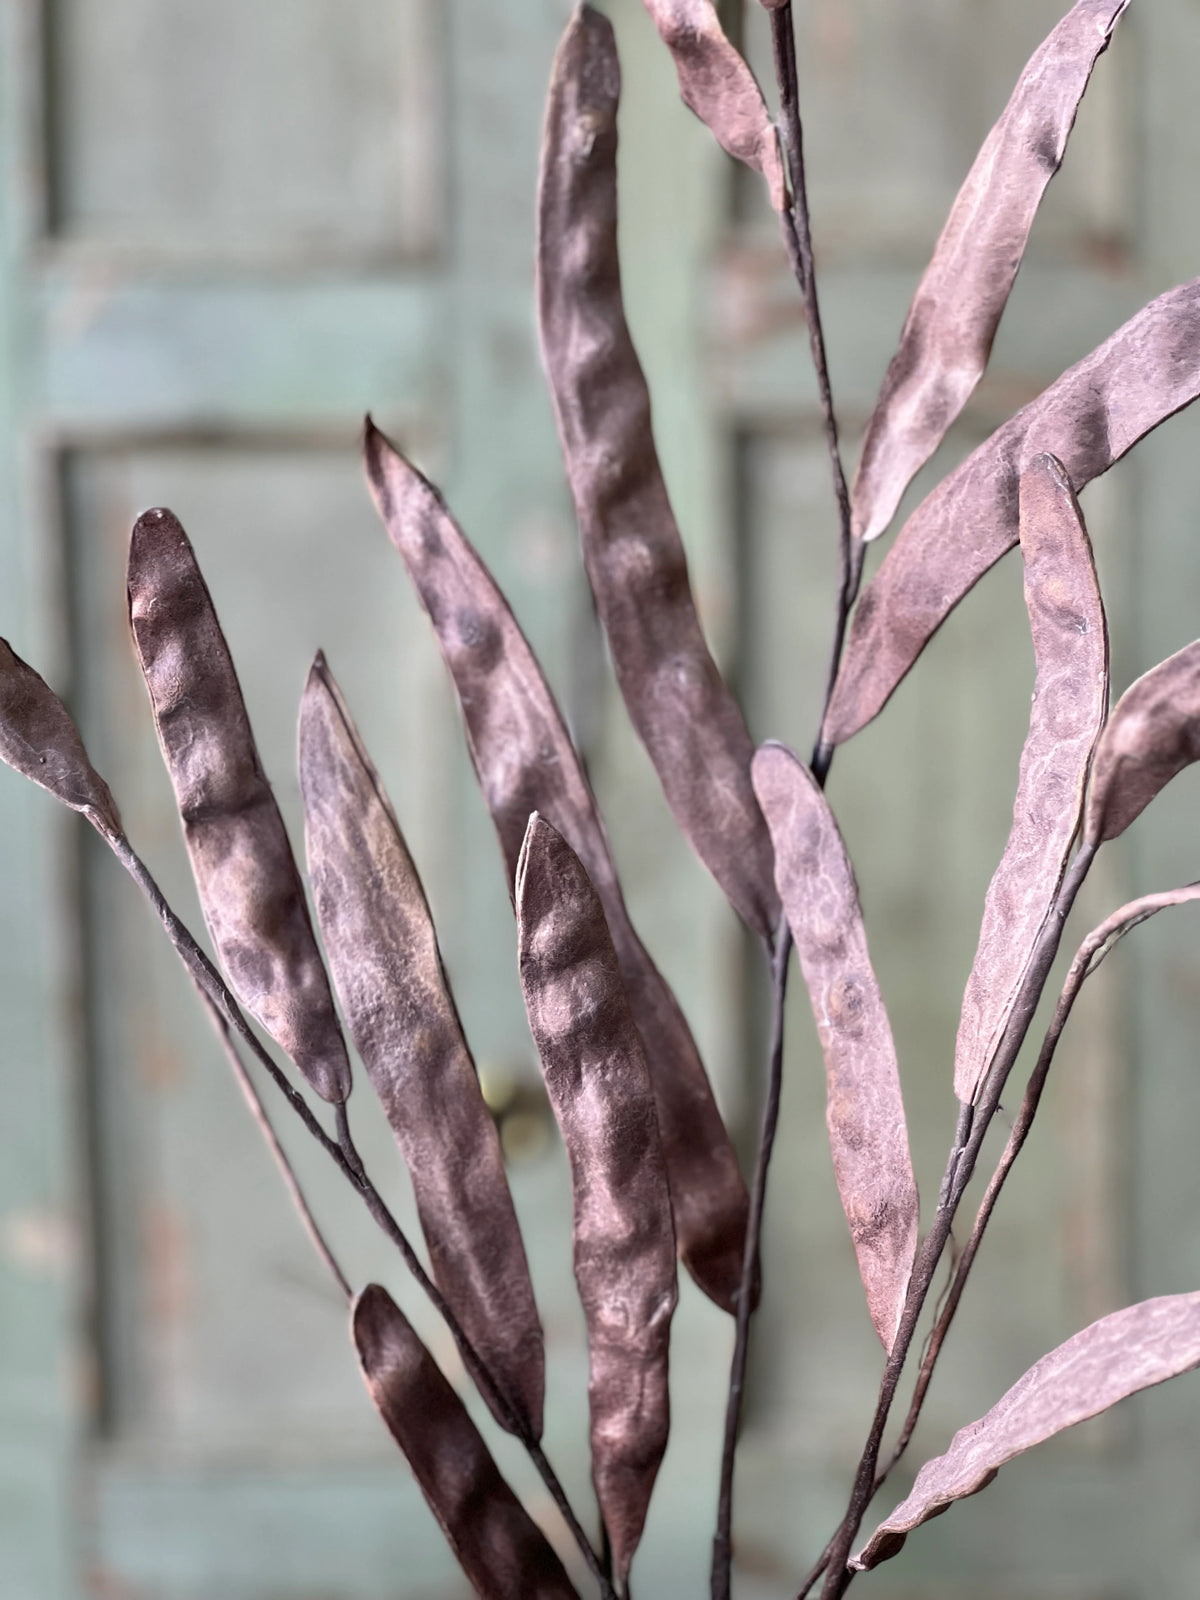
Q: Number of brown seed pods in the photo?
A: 14